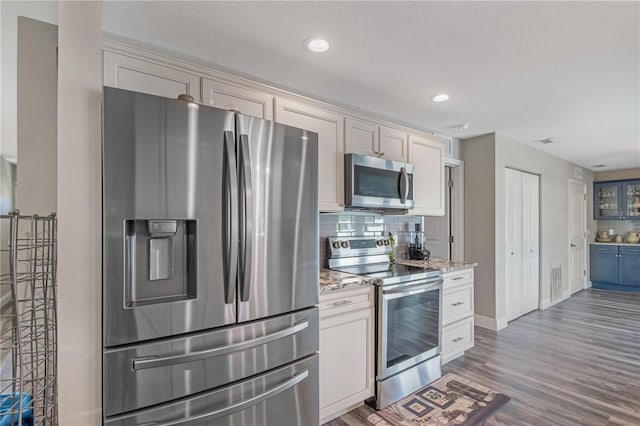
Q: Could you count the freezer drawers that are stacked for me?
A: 2